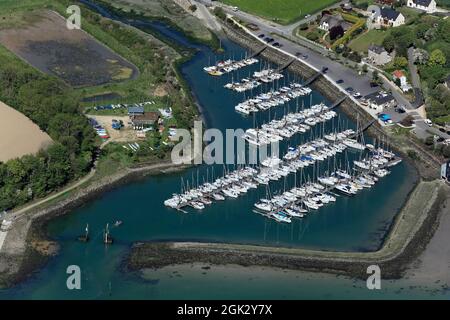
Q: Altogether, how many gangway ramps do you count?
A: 5